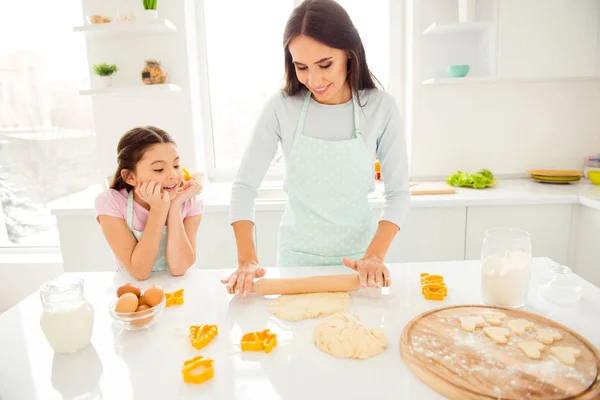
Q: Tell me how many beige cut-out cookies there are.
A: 7